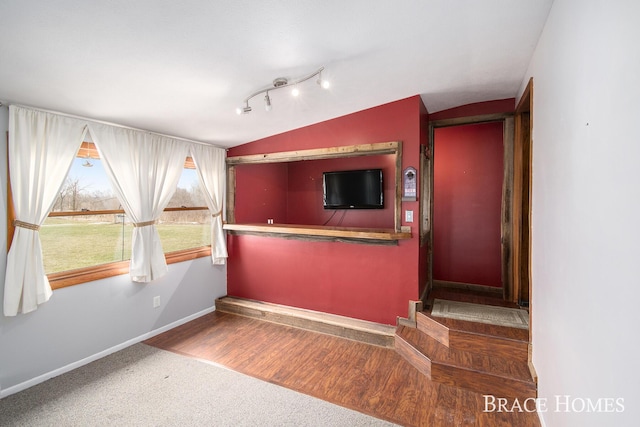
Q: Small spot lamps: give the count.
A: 4